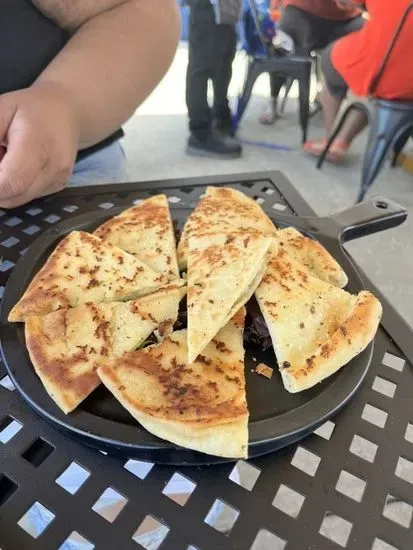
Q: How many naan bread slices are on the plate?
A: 8